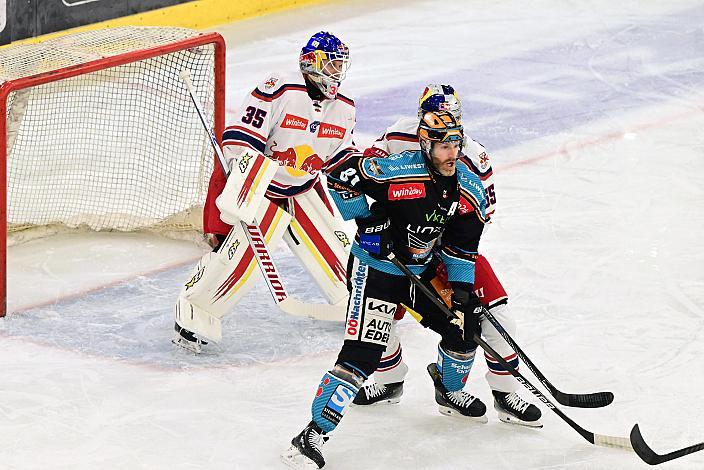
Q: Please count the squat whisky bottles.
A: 0